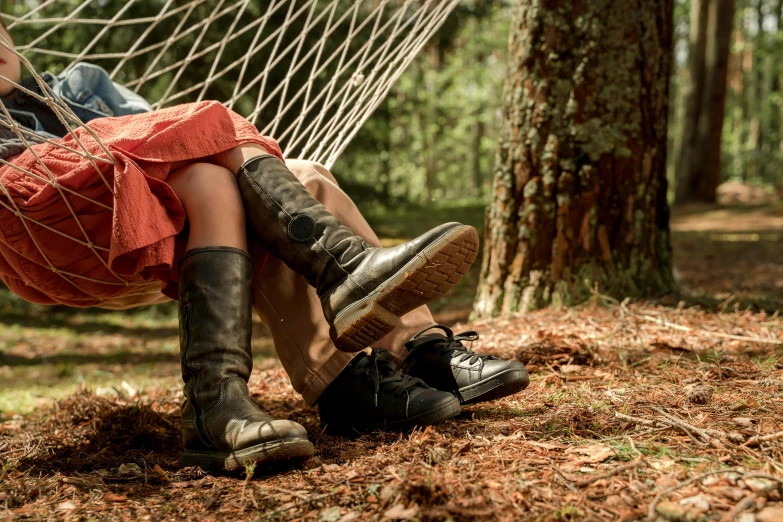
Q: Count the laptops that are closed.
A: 0